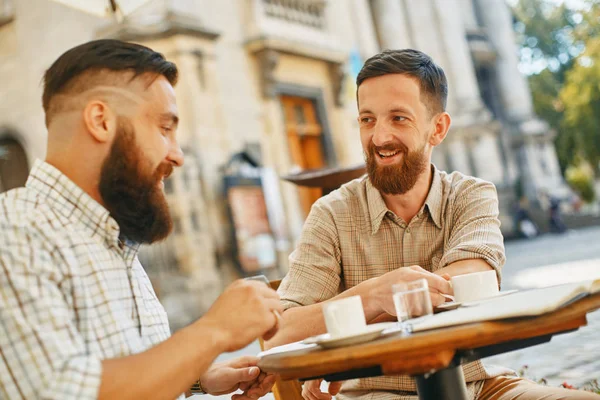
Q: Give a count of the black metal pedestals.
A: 1